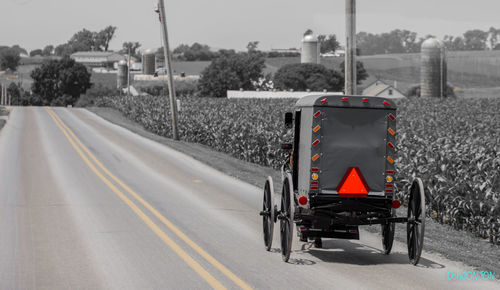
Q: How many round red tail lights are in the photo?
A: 2